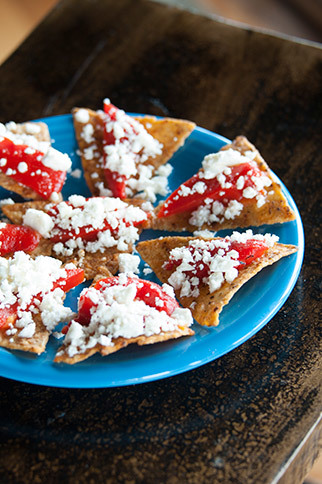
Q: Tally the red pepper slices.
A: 8